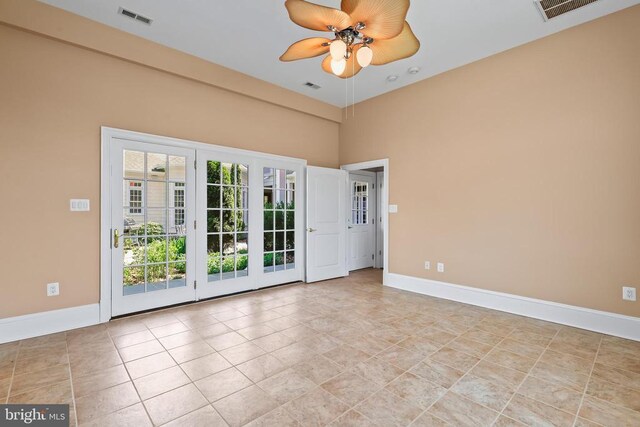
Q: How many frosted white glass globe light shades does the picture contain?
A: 3